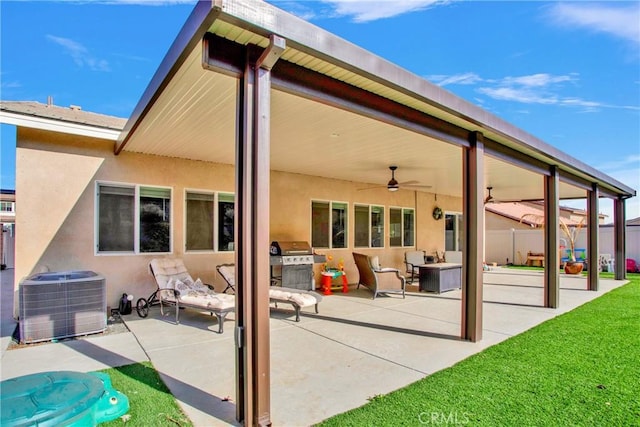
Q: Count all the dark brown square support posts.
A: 5